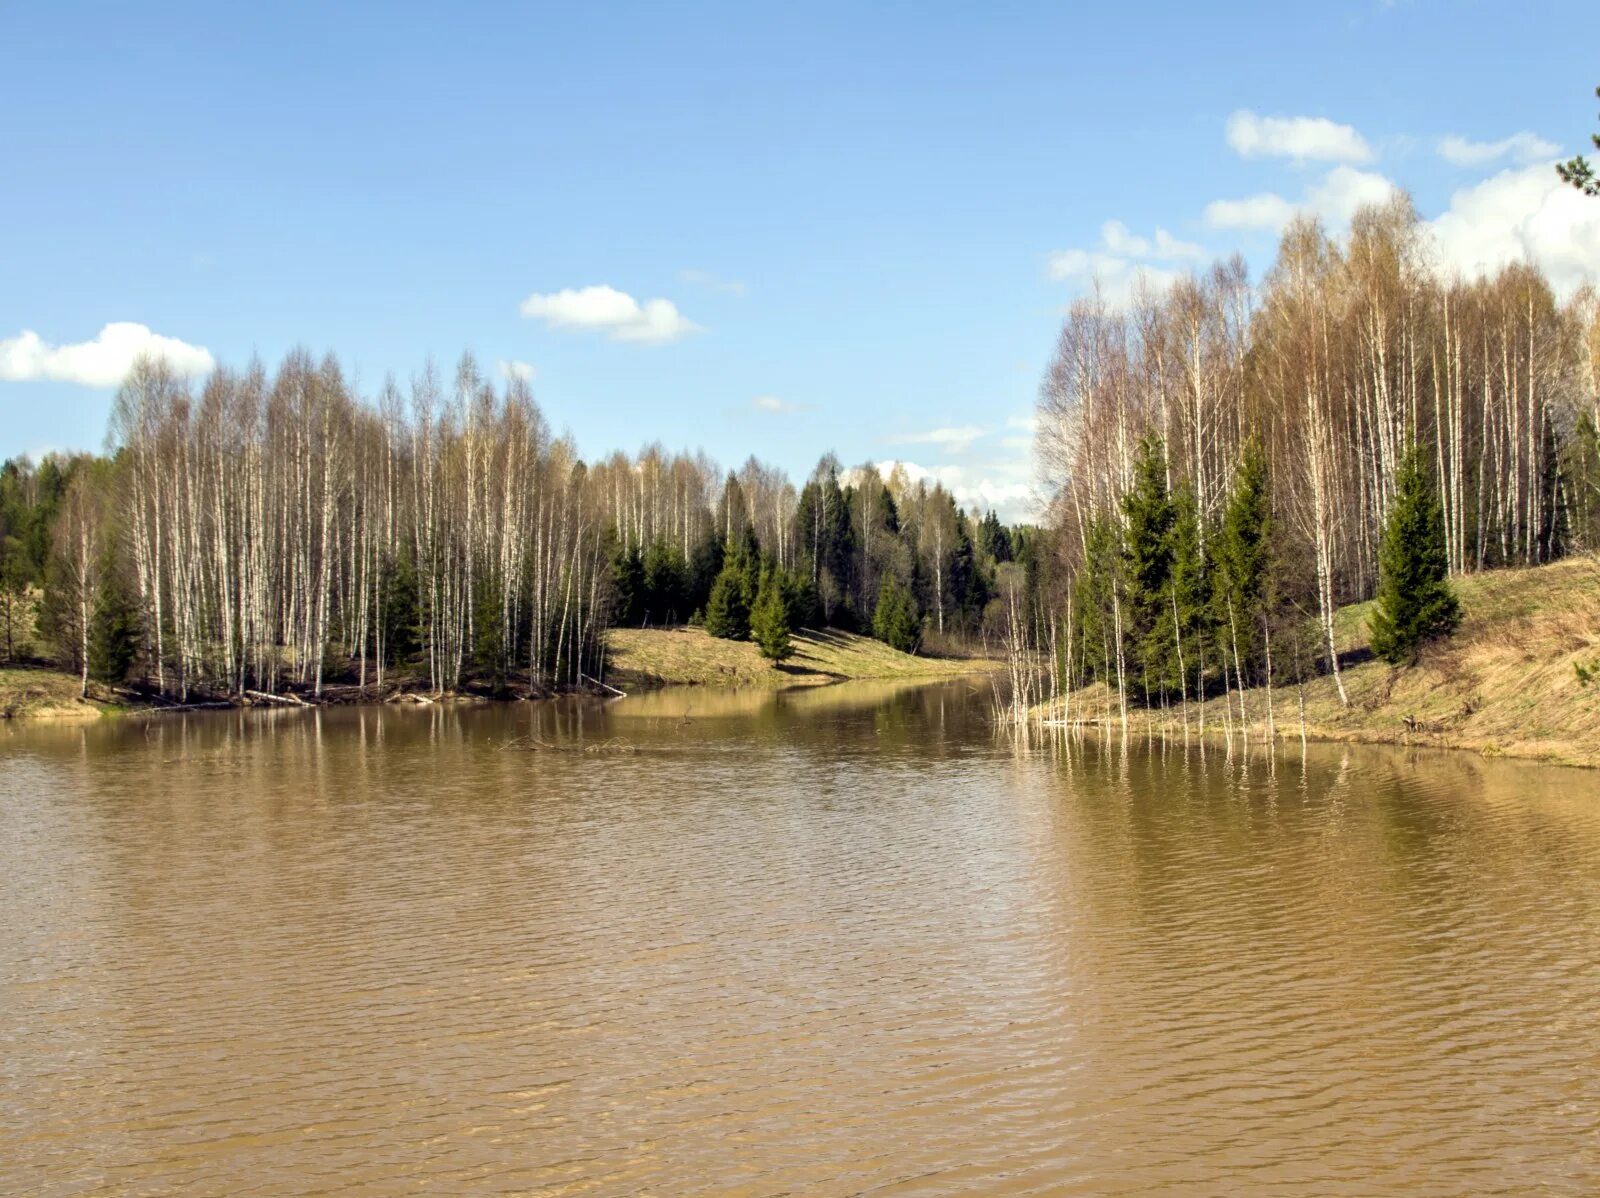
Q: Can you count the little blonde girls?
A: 0